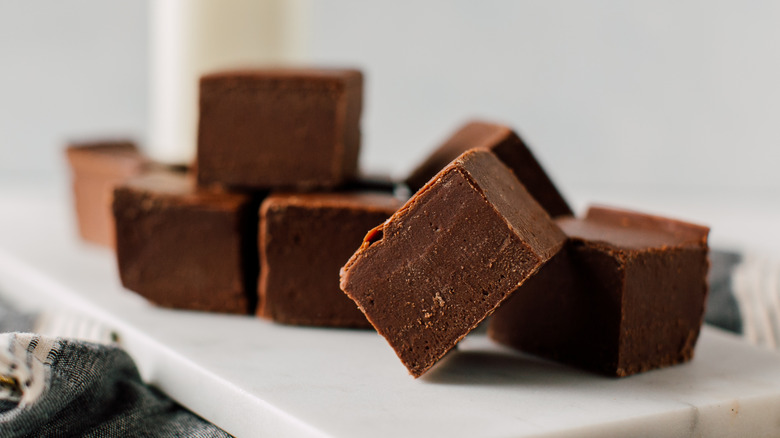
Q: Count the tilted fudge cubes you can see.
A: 2